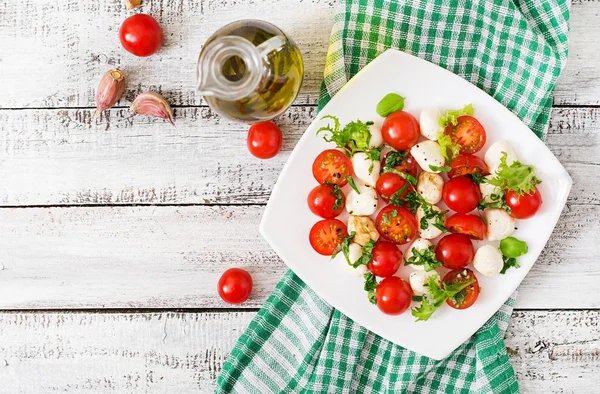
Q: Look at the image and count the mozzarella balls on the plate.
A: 15